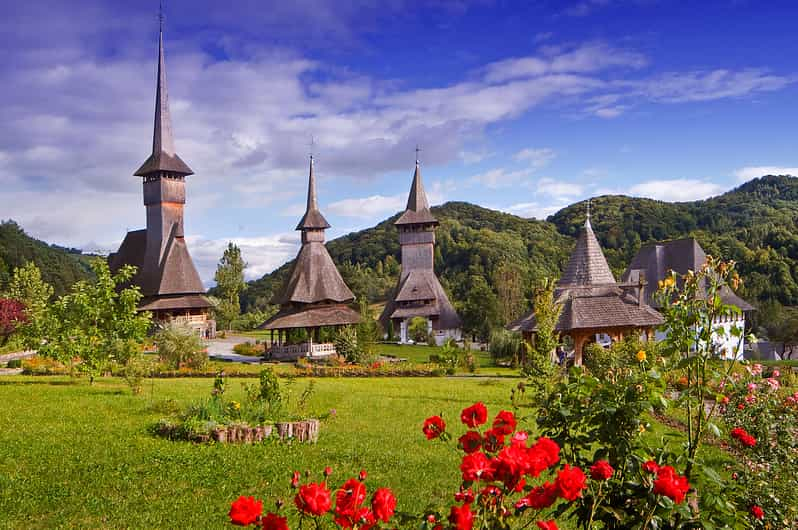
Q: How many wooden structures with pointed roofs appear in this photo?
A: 4